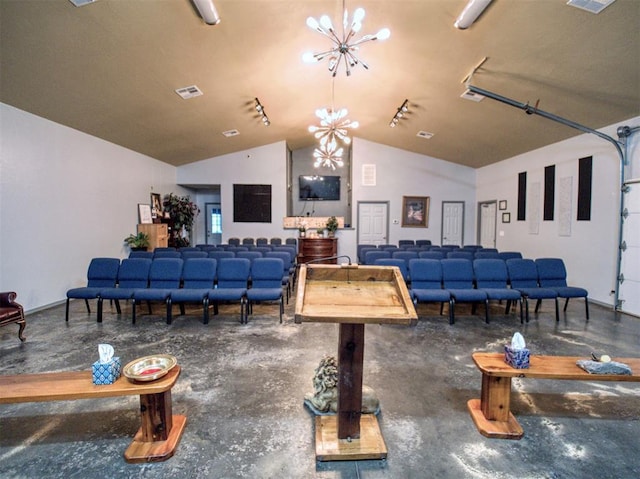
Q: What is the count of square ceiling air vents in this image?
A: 6